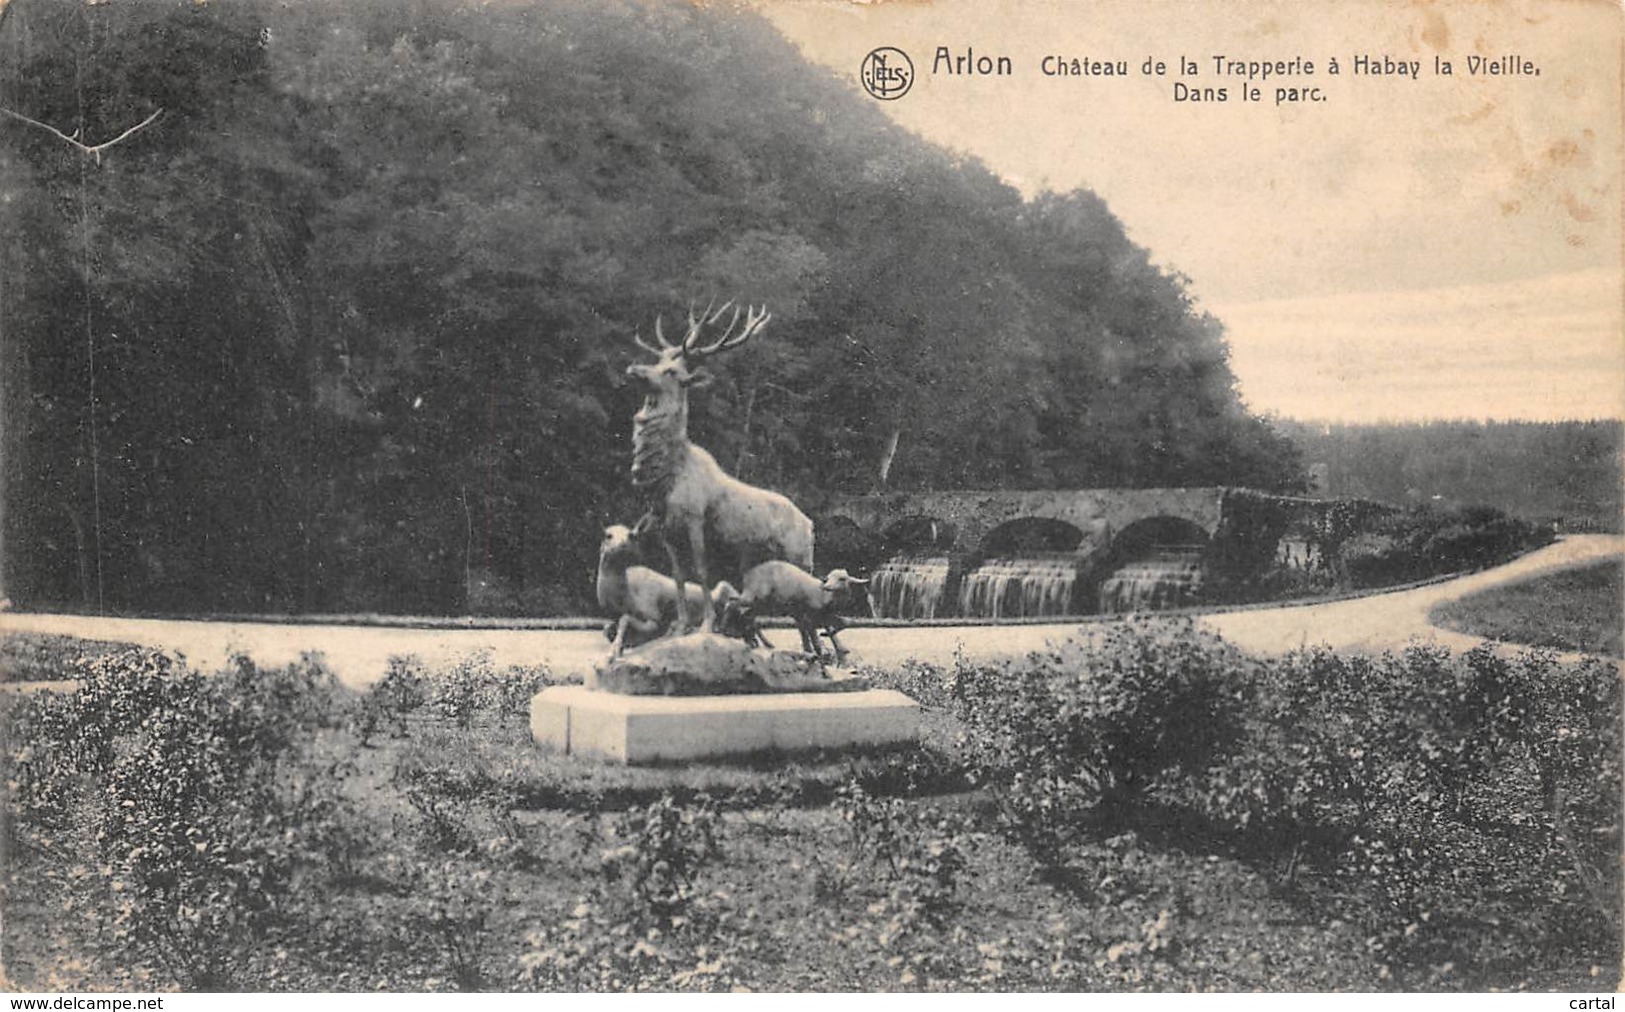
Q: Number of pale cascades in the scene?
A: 3